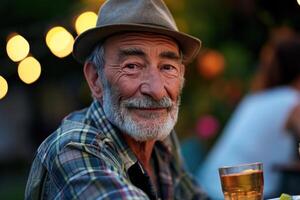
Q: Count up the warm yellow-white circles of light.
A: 5